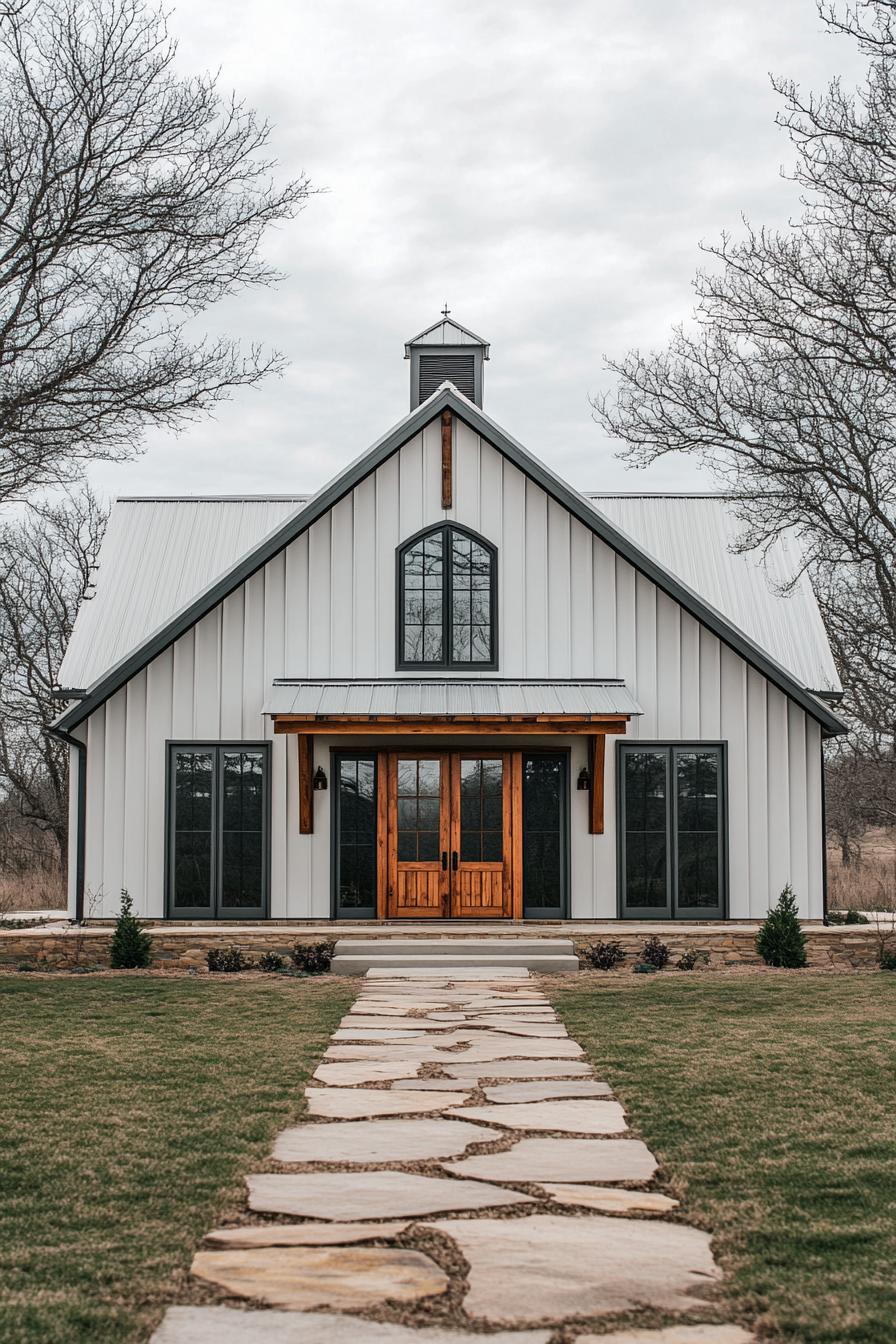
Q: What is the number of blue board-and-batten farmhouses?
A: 0